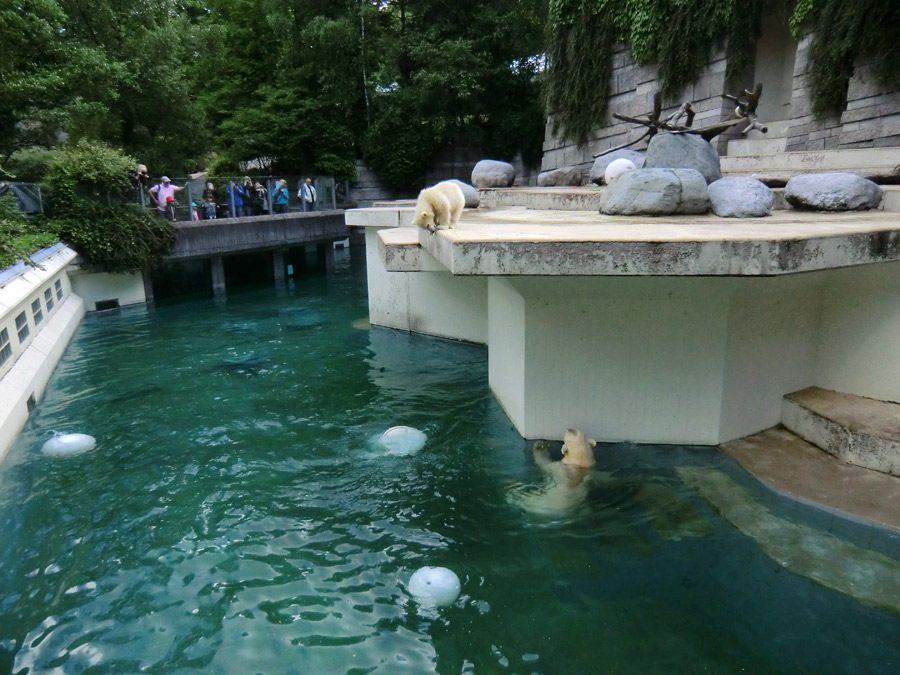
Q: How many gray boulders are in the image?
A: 8